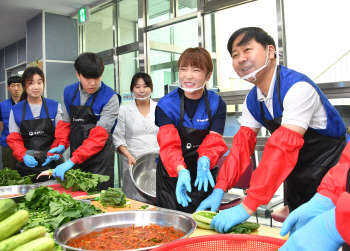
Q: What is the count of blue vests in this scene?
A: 5